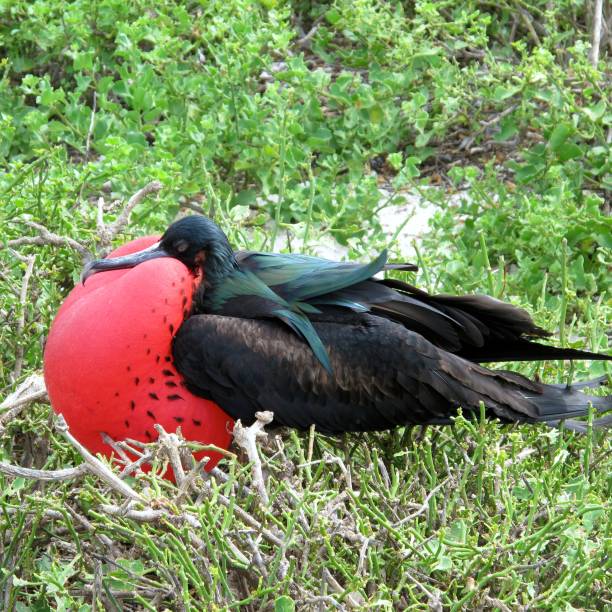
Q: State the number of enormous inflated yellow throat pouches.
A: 0